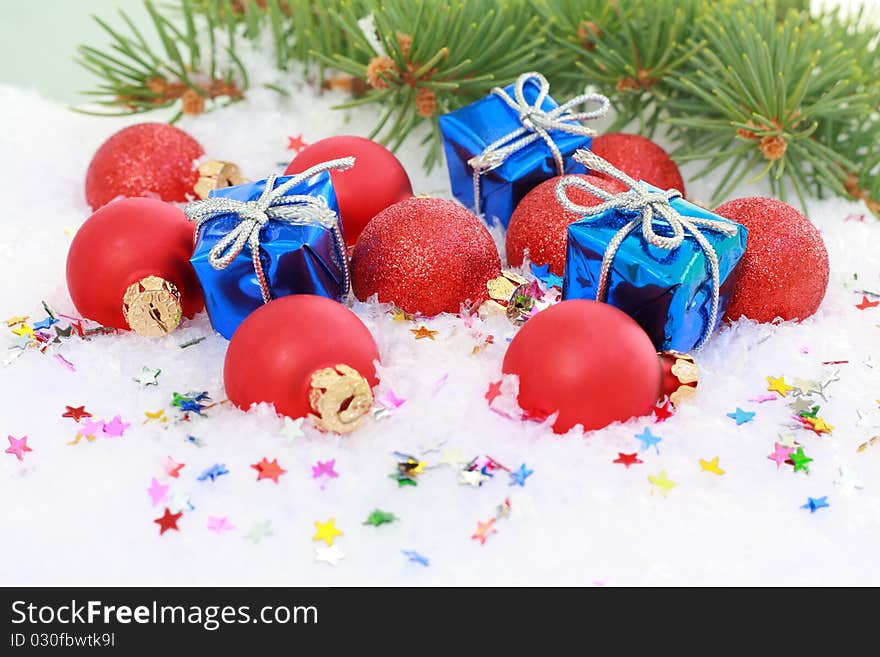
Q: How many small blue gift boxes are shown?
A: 3